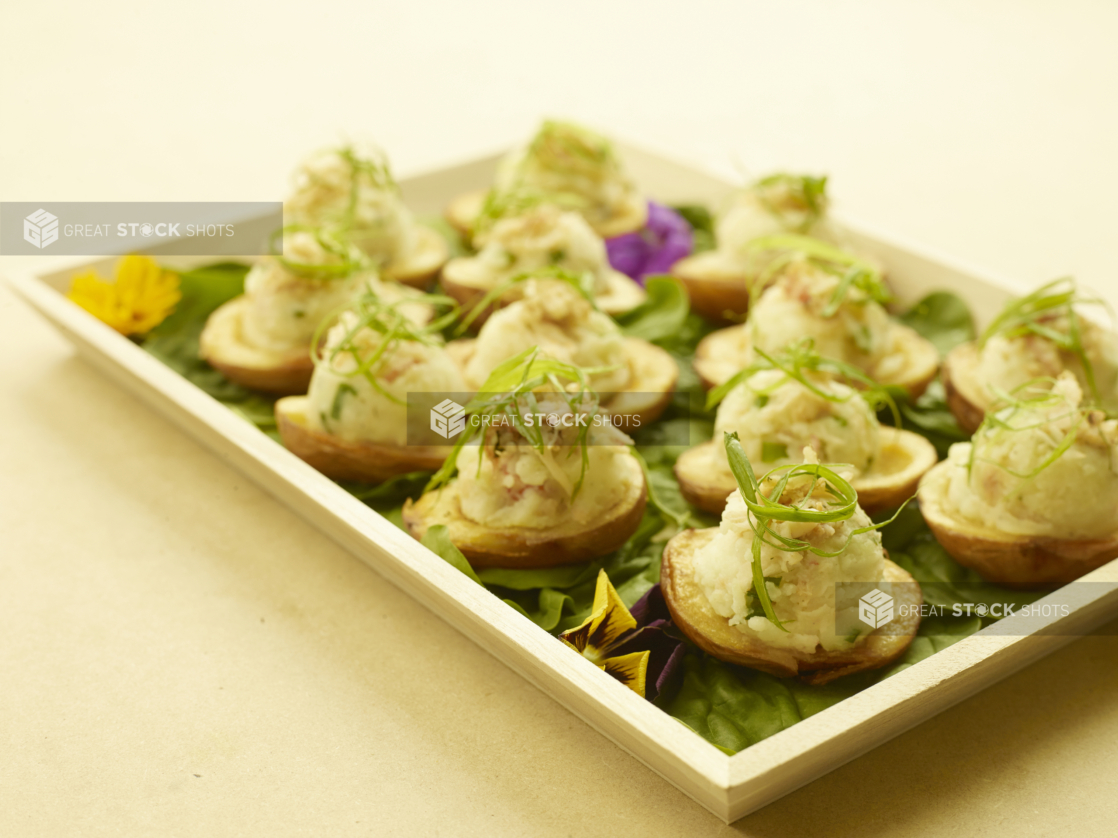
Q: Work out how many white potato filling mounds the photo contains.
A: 13